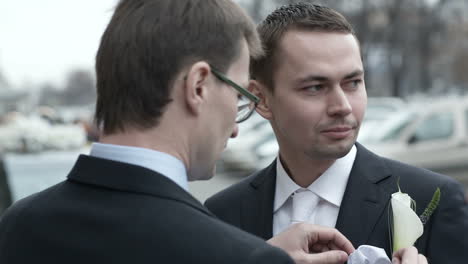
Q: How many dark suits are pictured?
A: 2